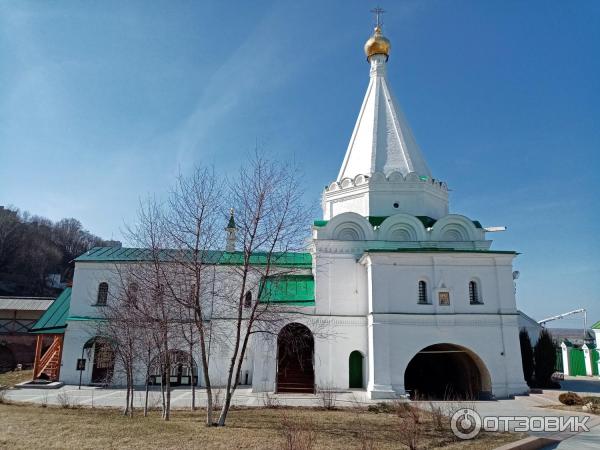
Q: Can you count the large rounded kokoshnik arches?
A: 3